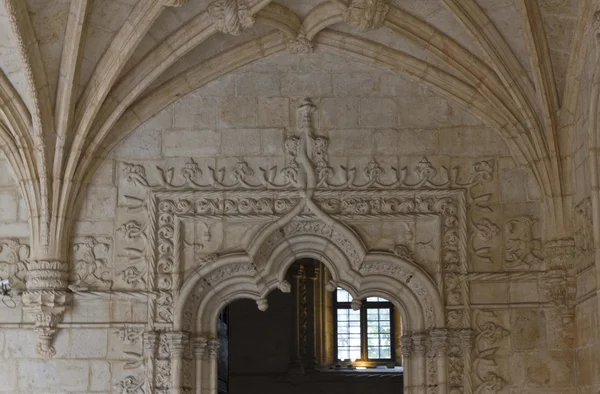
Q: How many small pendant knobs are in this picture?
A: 4